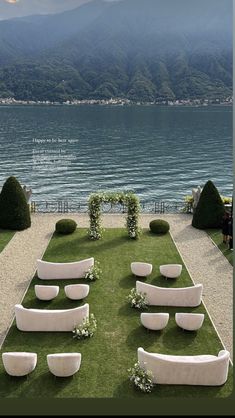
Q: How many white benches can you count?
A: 4